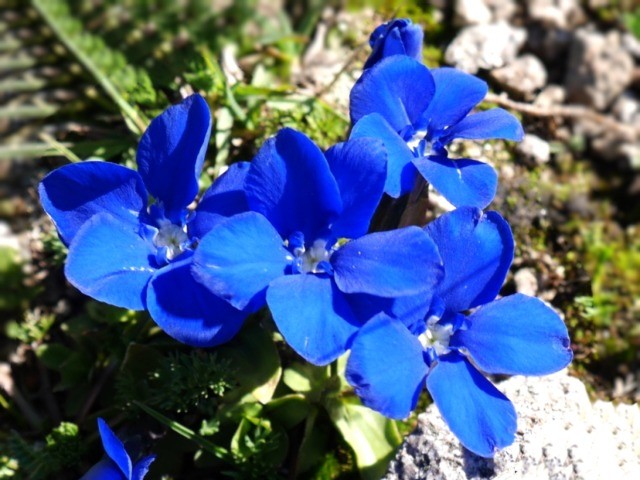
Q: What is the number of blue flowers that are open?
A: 4